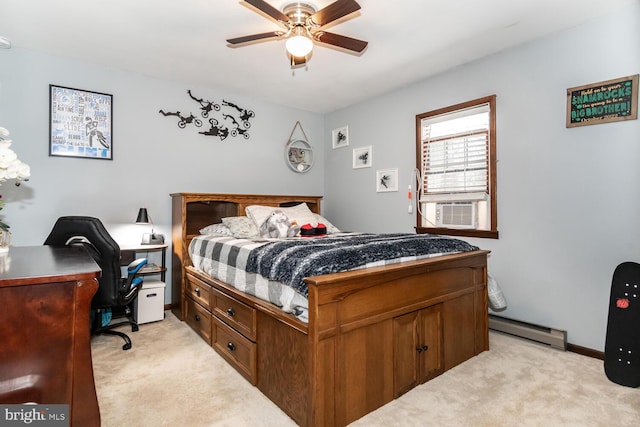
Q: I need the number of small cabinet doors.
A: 2